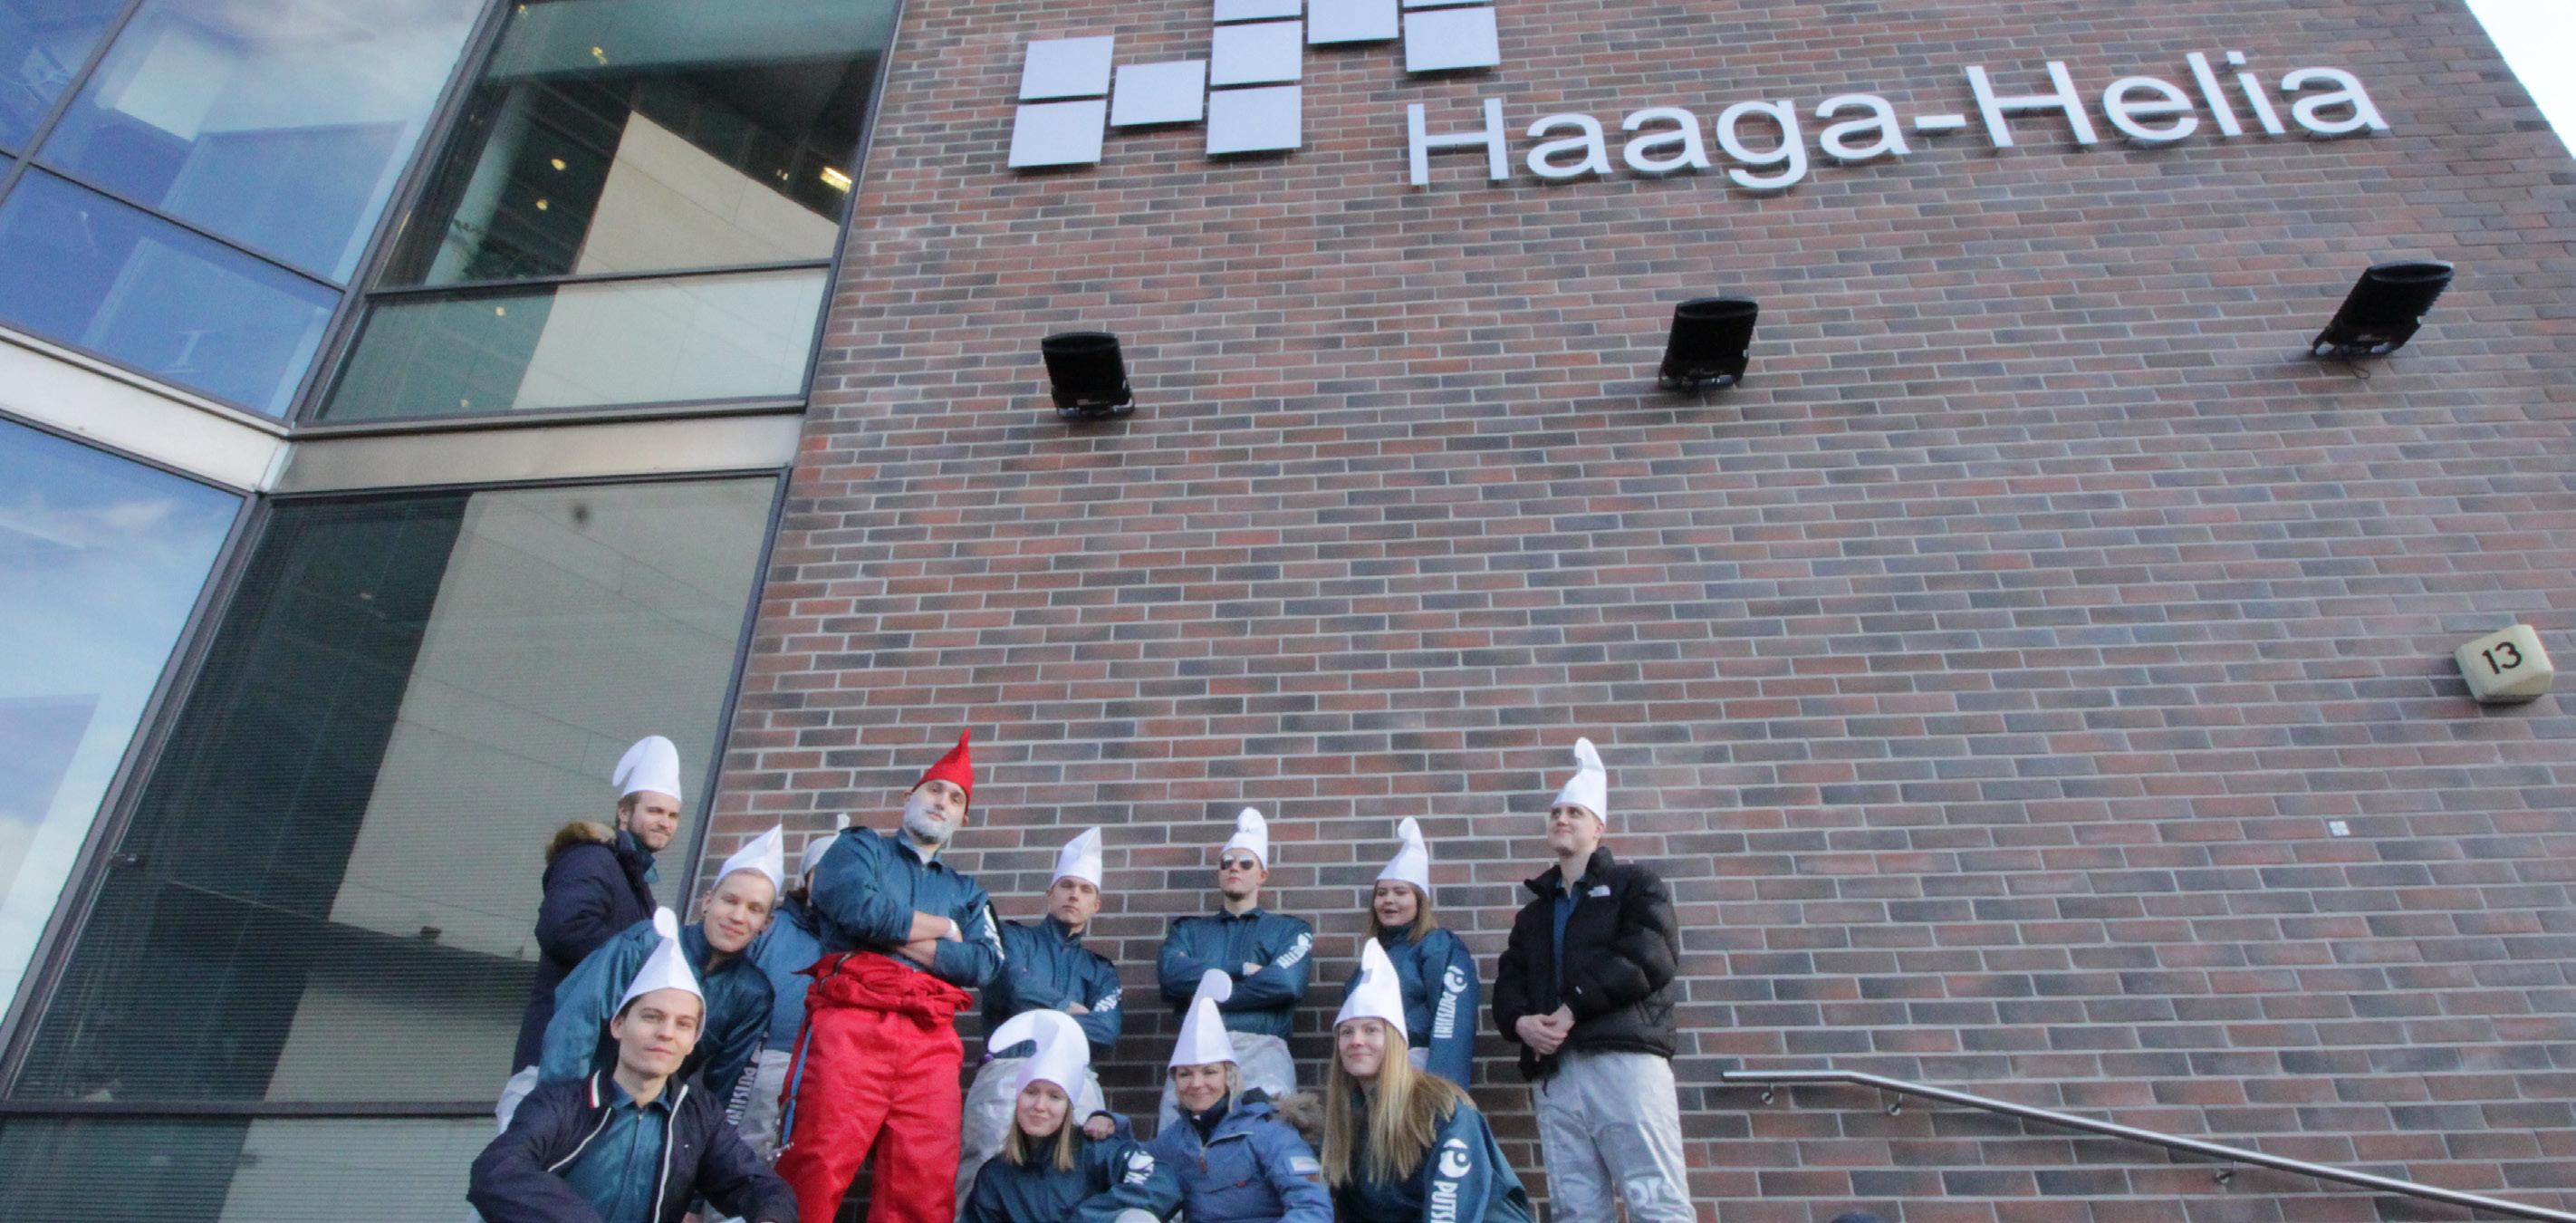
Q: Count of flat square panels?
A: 9